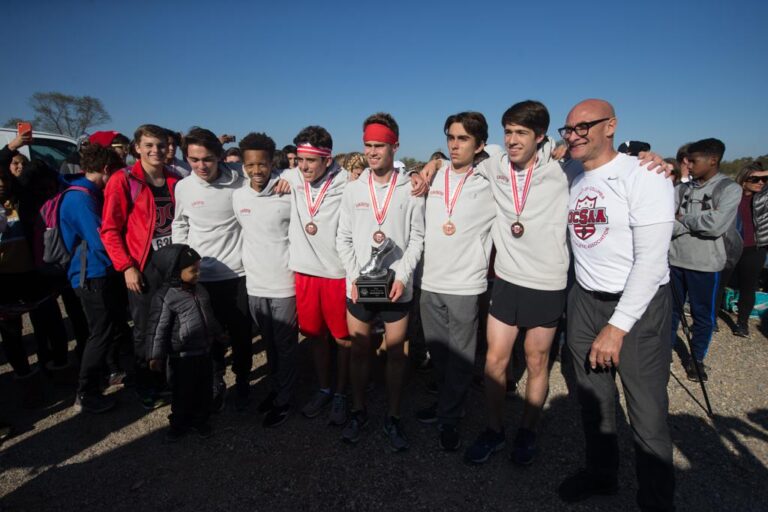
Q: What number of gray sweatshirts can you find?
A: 7